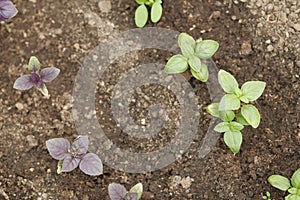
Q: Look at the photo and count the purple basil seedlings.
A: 4